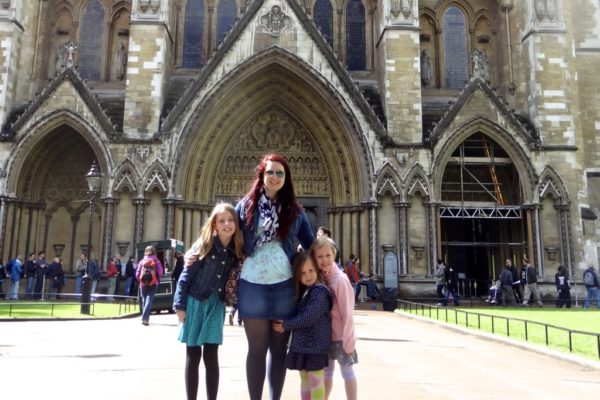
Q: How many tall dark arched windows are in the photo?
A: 6